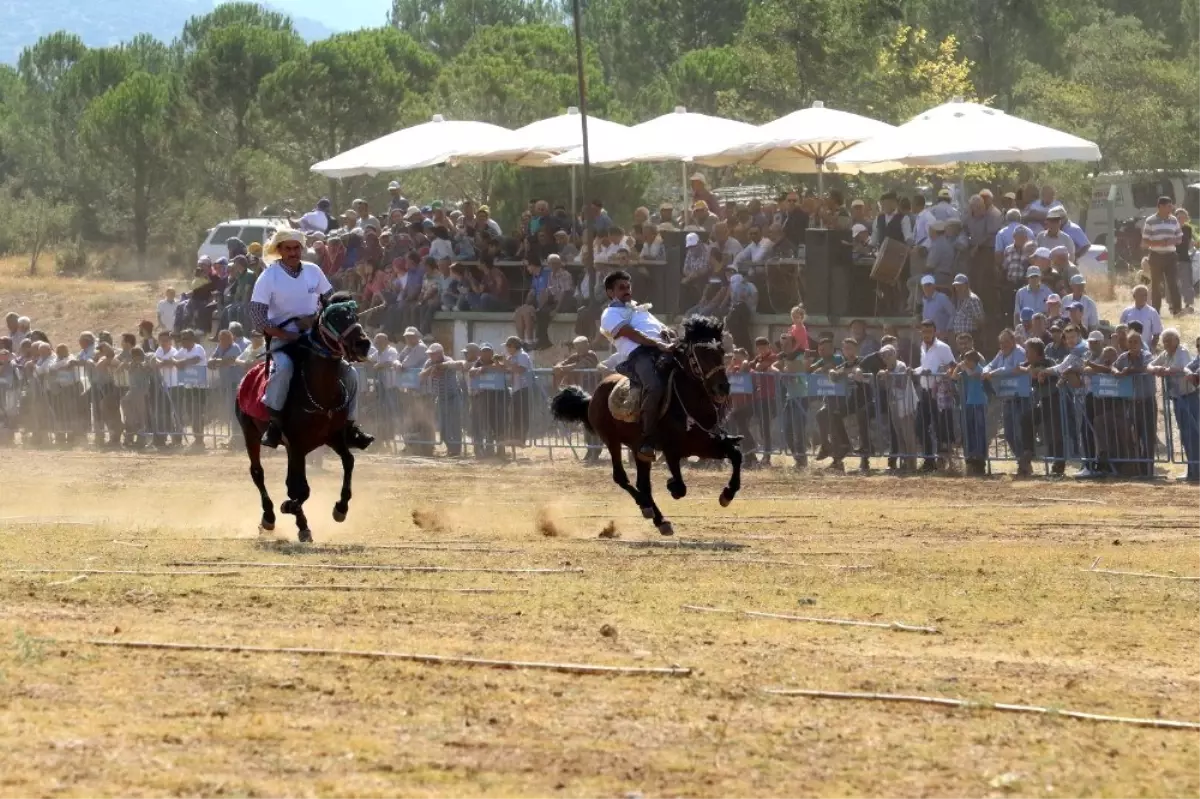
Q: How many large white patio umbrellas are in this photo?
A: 5